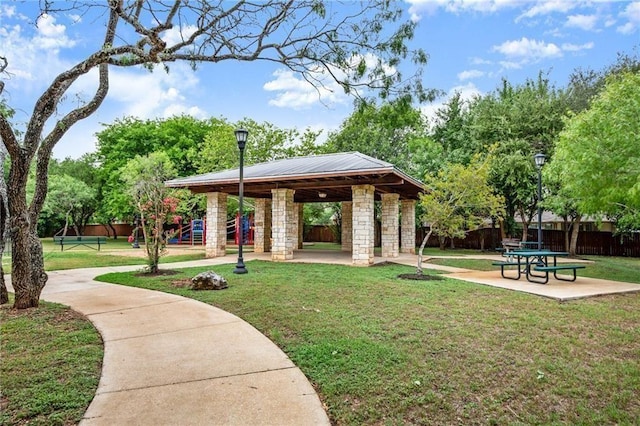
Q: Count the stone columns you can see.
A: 8